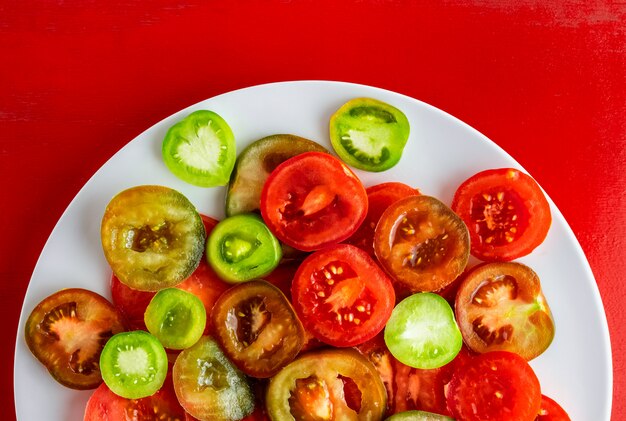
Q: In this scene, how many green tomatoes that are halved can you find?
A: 6